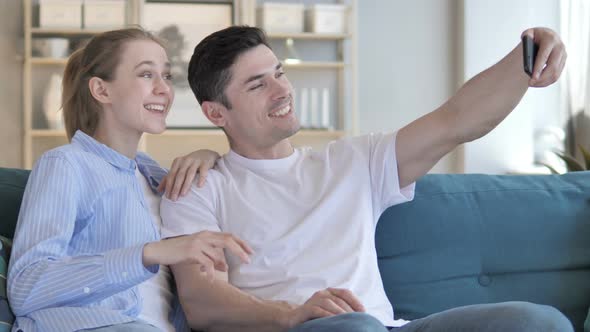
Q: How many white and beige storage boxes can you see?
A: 4